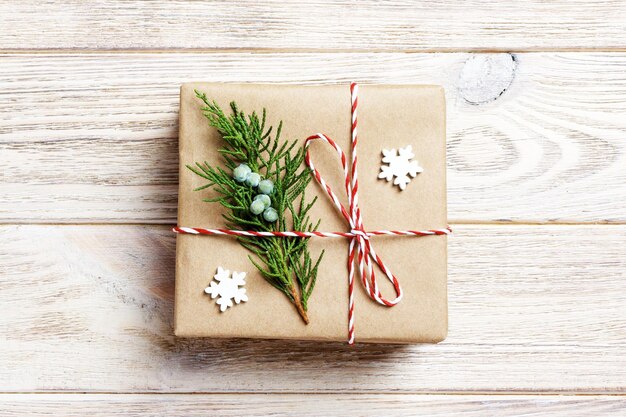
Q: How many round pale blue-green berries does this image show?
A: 6